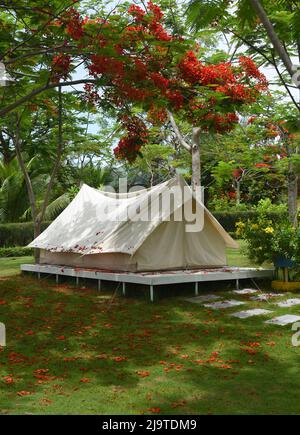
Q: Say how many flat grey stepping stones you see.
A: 7